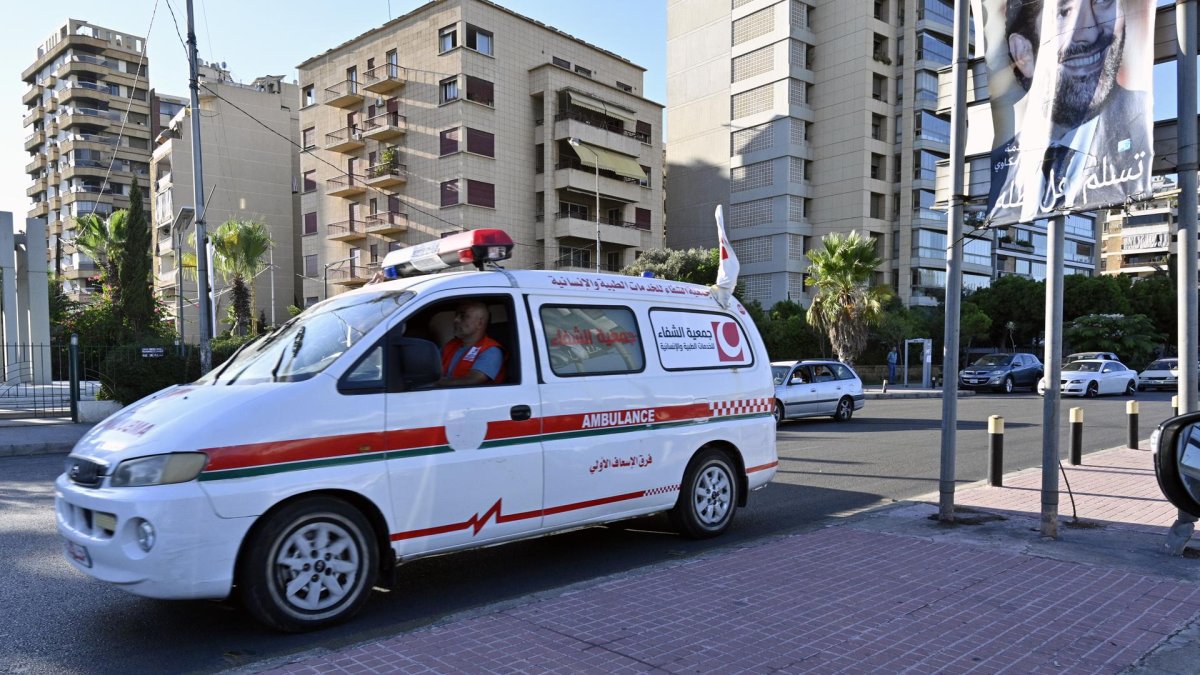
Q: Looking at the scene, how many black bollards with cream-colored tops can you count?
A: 4